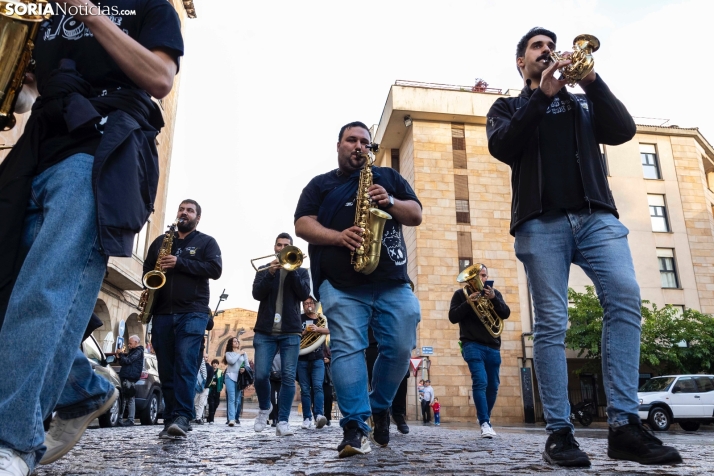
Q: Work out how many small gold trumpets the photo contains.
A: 1